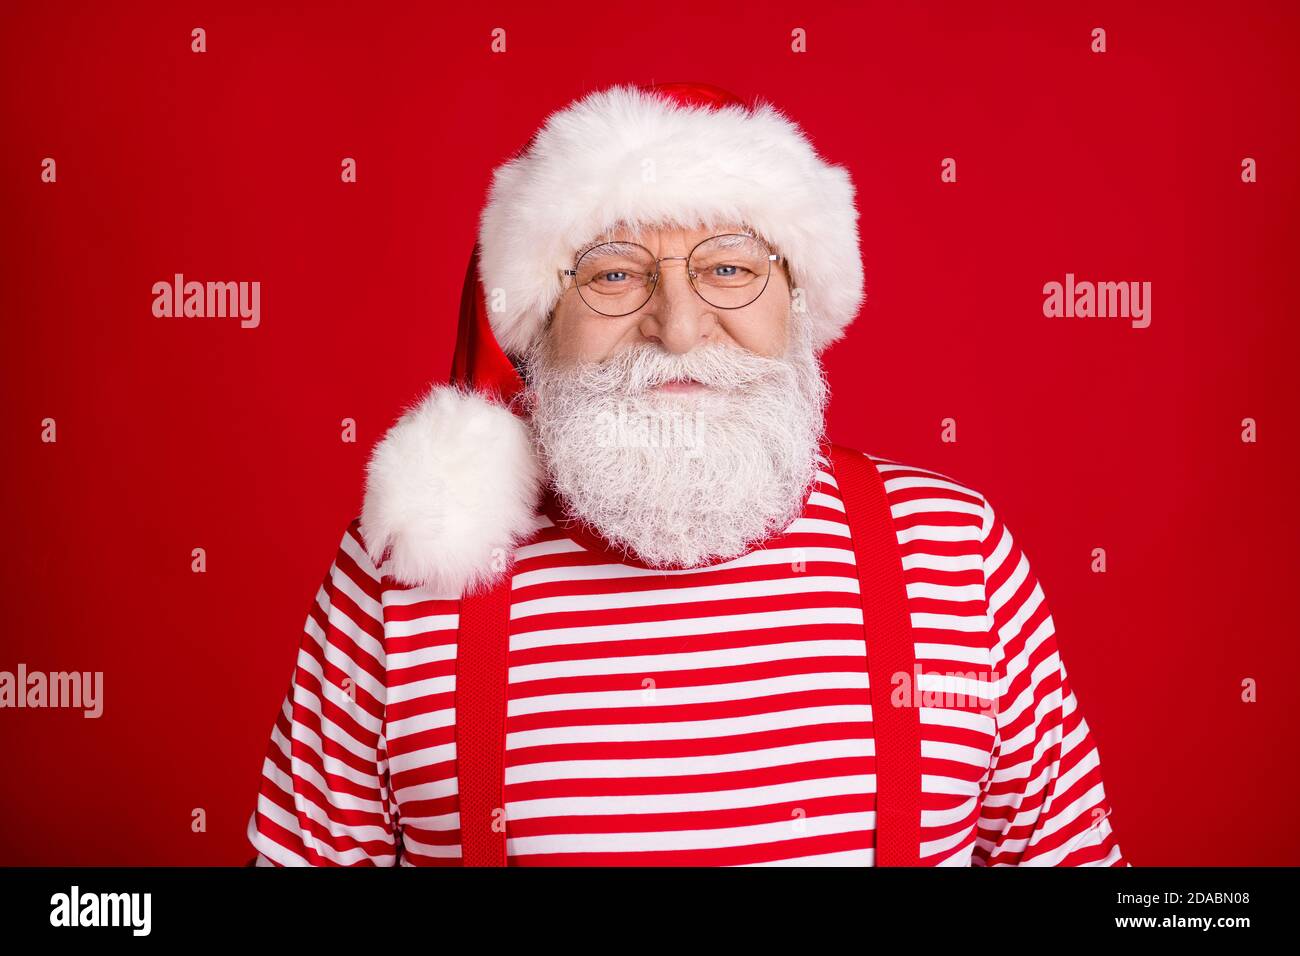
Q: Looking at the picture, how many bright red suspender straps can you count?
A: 2